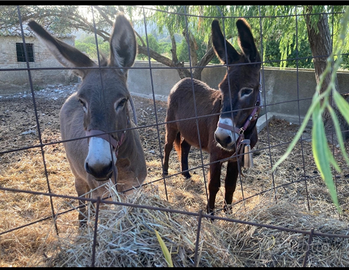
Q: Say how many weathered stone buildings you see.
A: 1